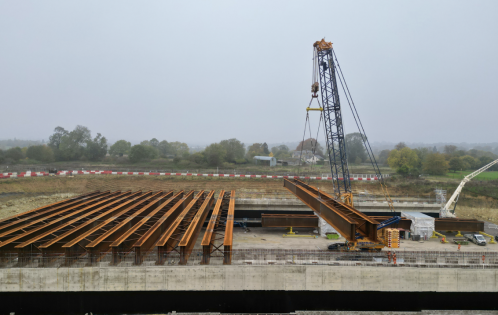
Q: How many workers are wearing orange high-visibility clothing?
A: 5